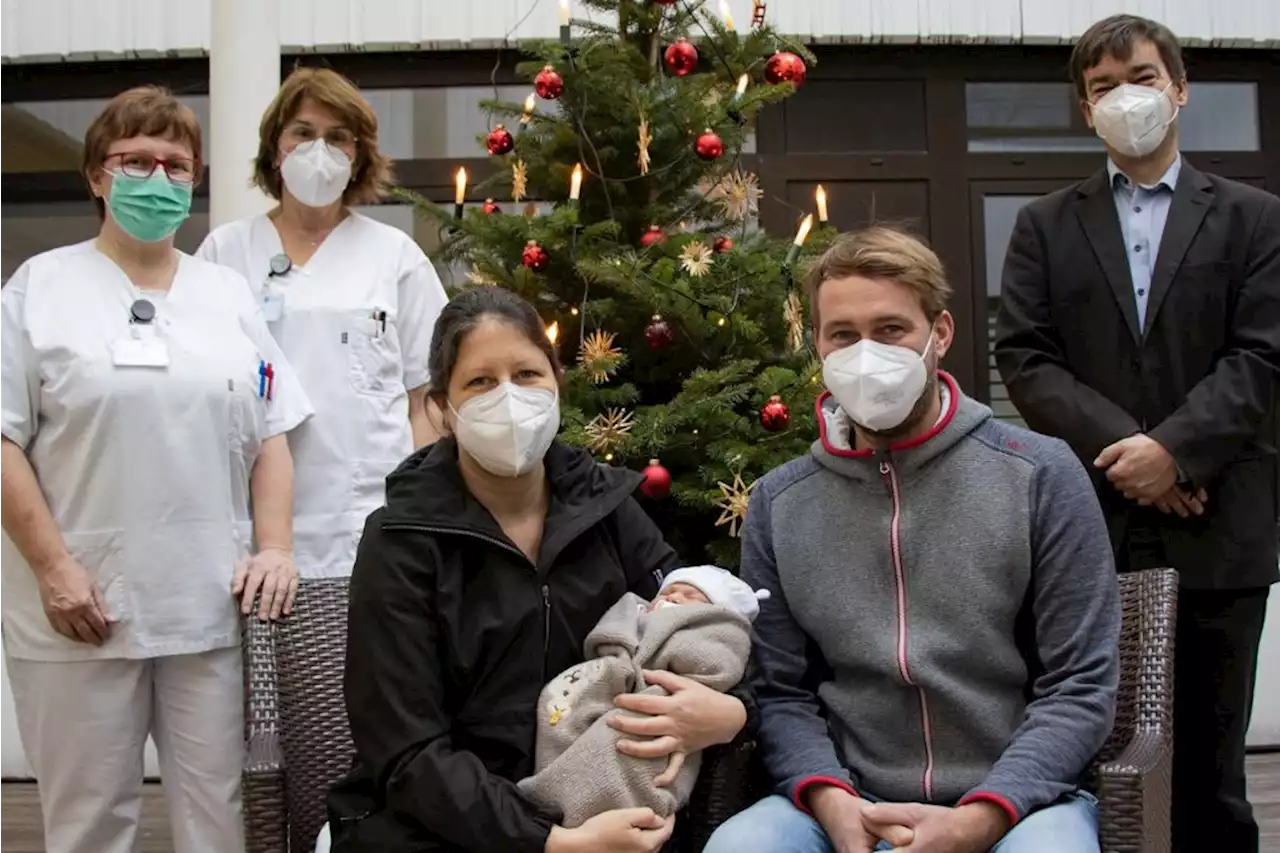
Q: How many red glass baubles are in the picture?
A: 13